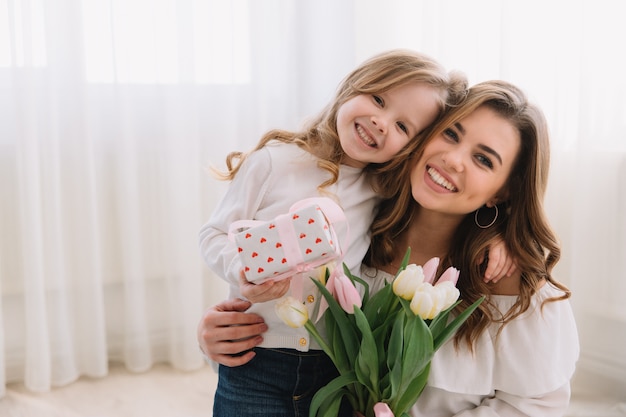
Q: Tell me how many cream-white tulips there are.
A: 4